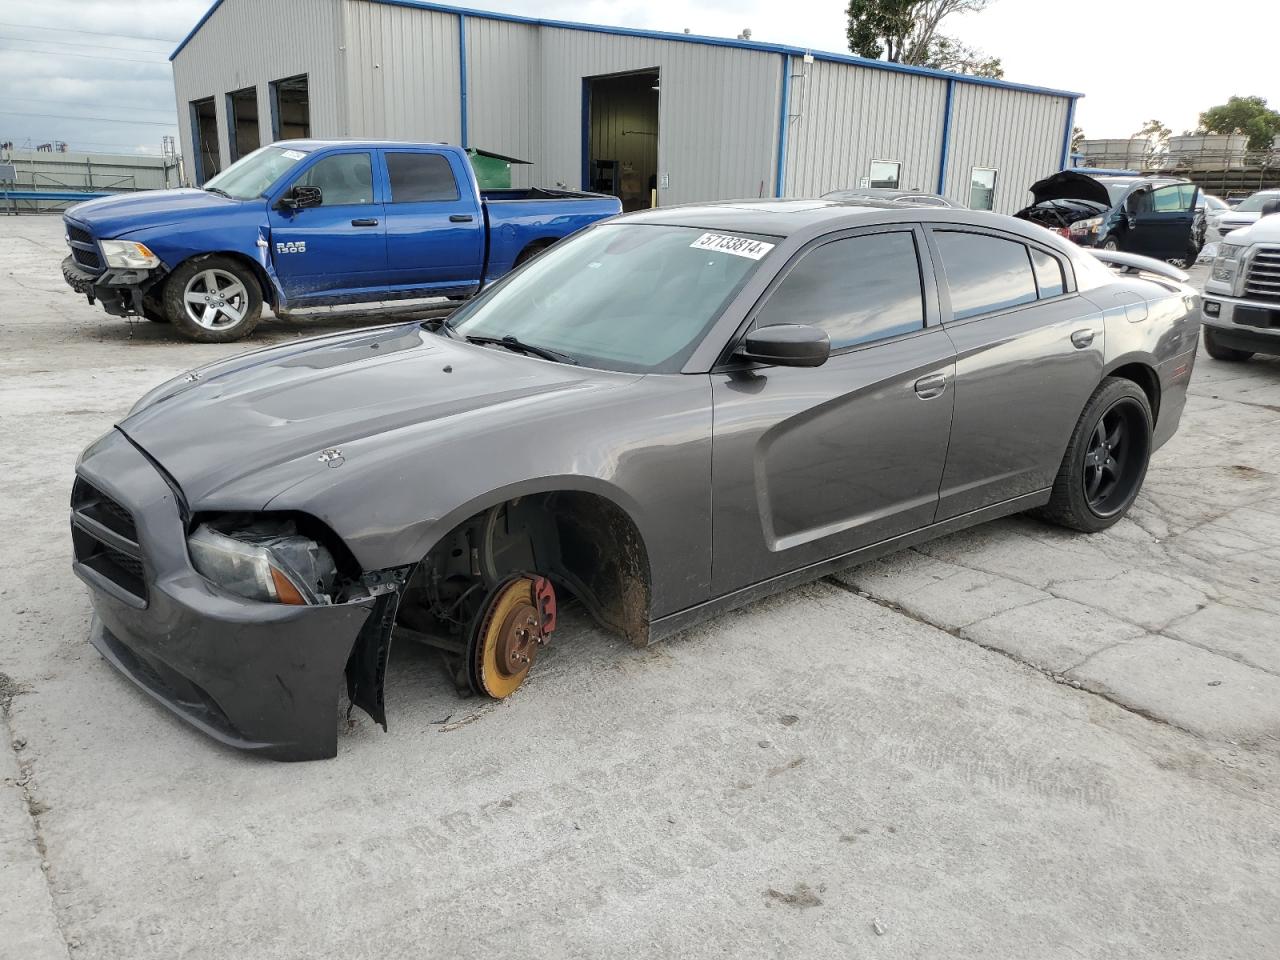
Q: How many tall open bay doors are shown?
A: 4